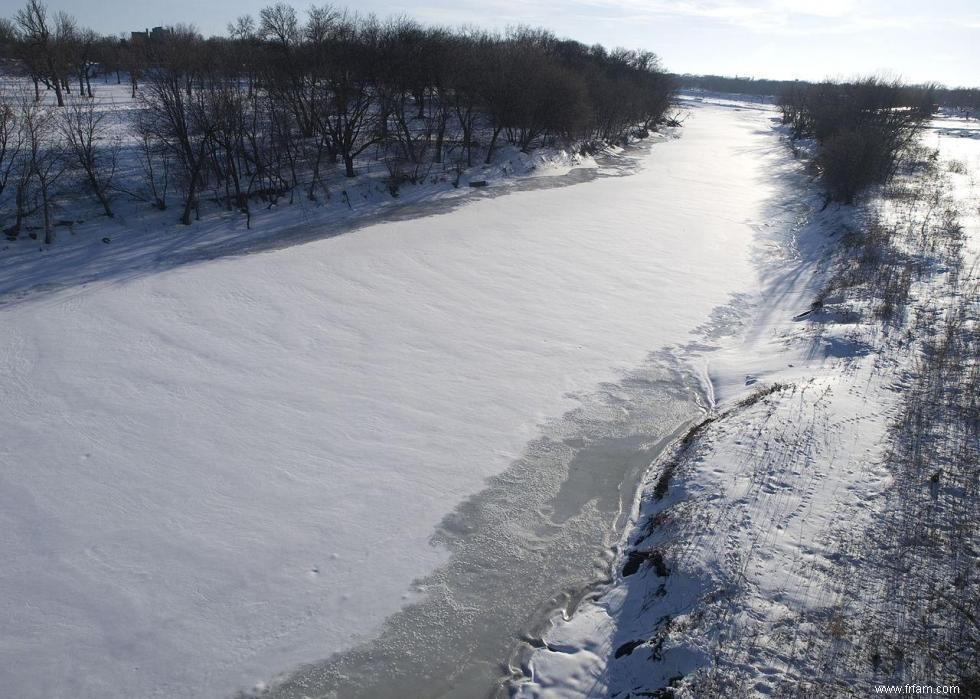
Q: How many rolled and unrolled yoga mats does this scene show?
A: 0